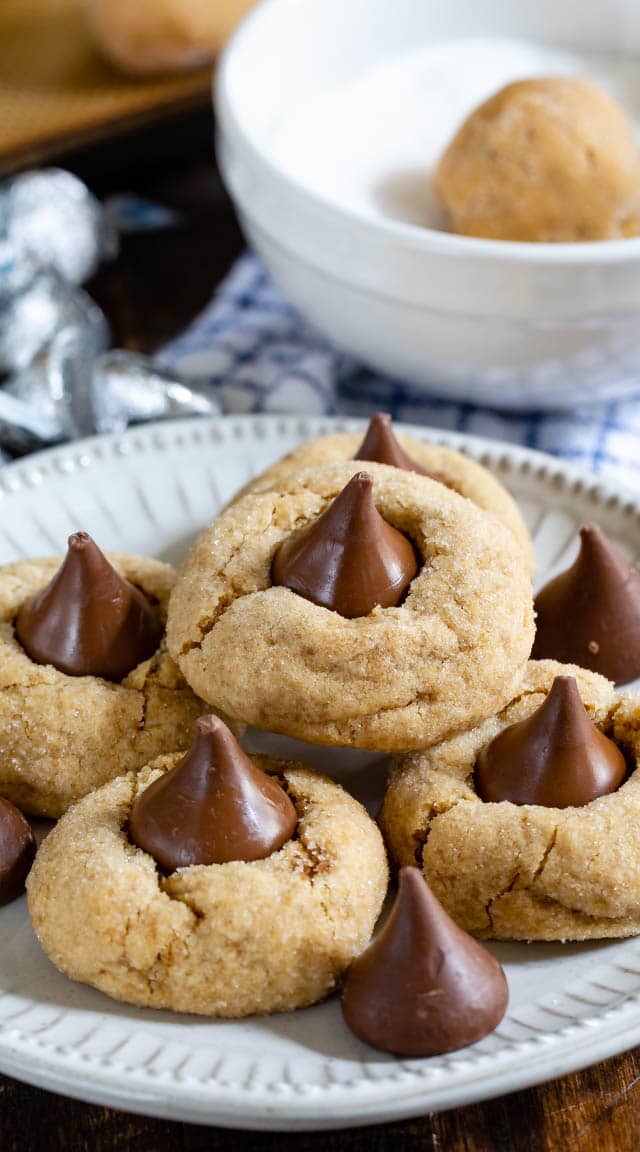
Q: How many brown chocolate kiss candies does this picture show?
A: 8